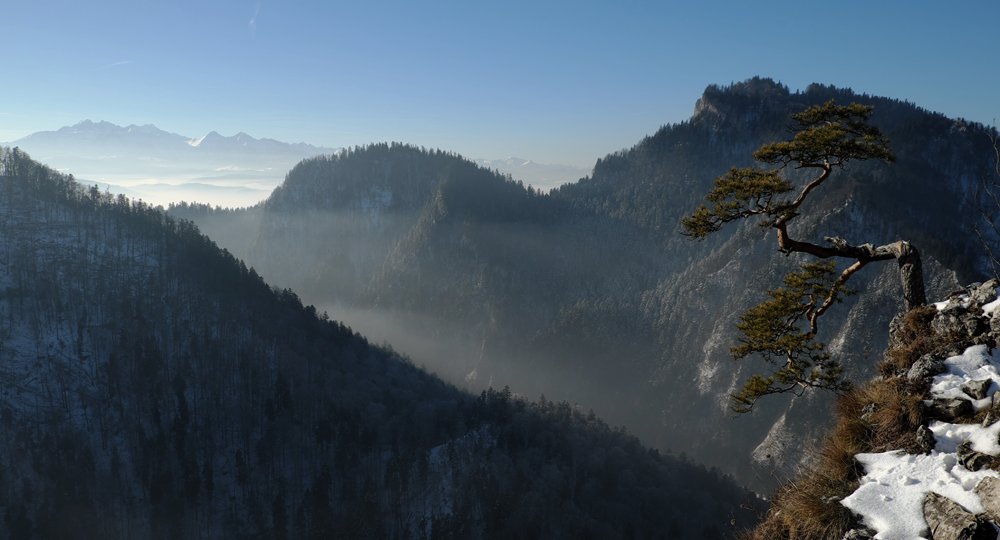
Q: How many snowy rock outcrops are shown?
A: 1